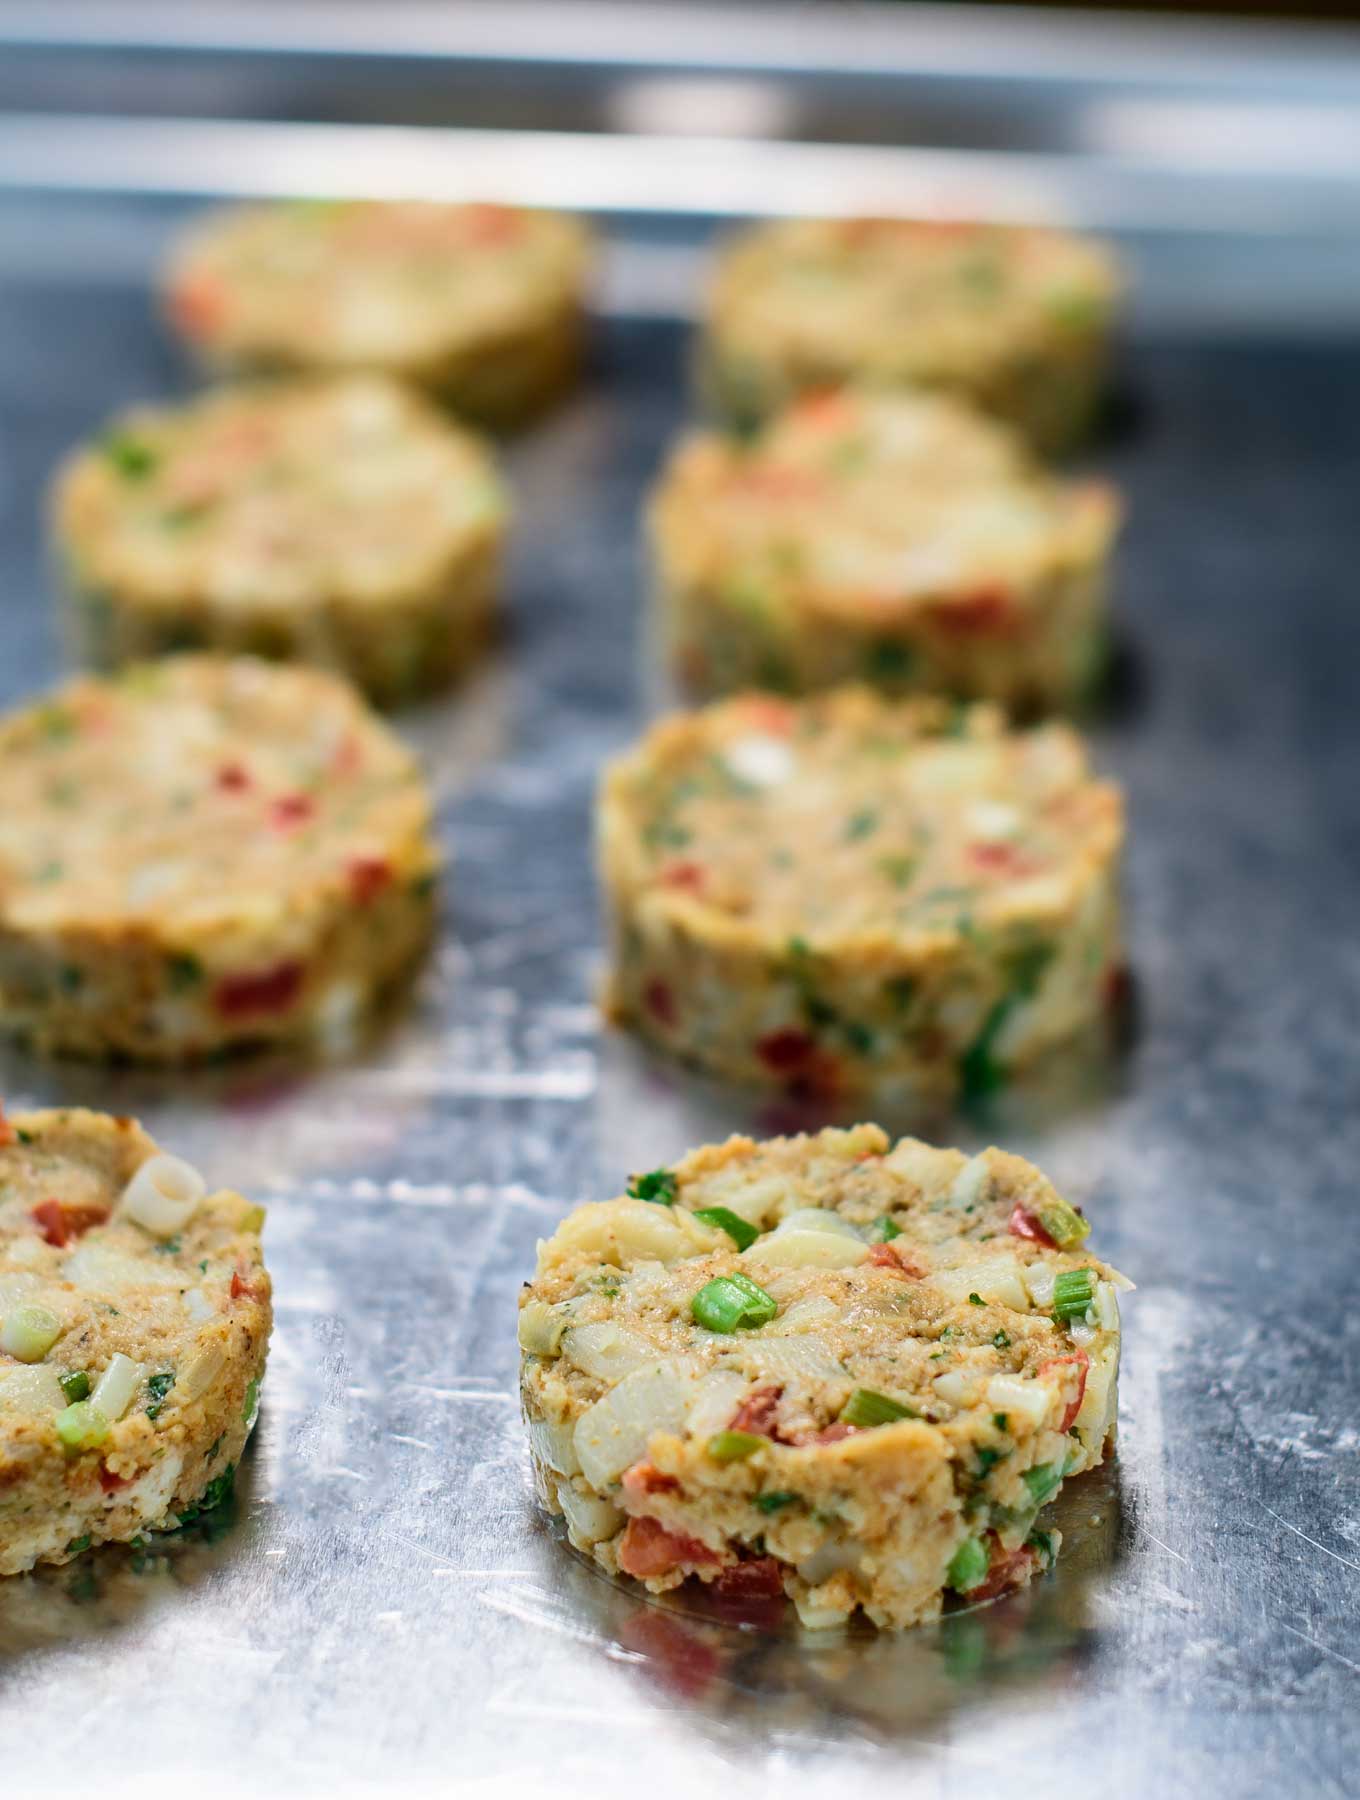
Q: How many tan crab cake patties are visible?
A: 8